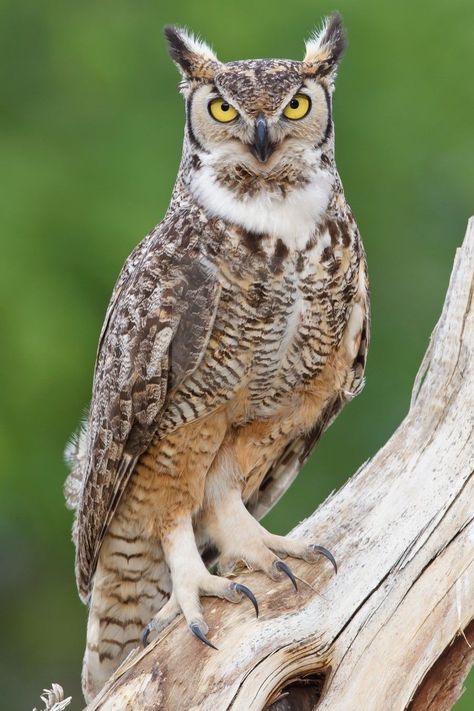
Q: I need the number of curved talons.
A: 5